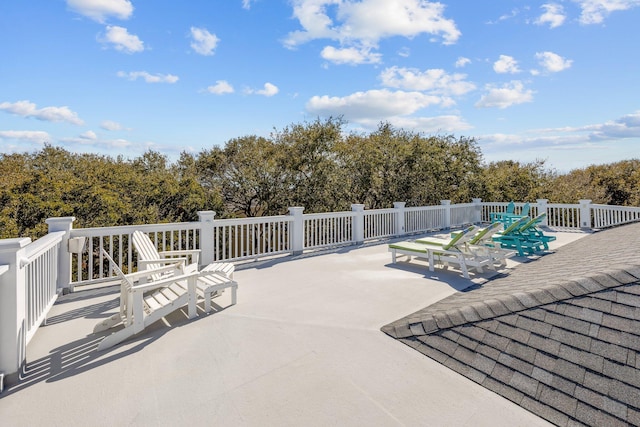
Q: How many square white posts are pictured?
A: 10